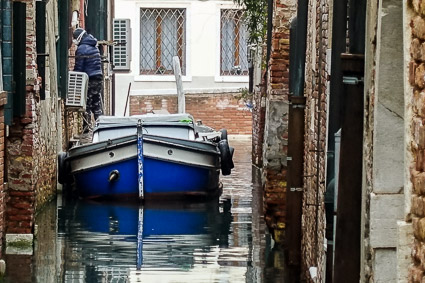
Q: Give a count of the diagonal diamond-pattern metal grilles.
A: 2